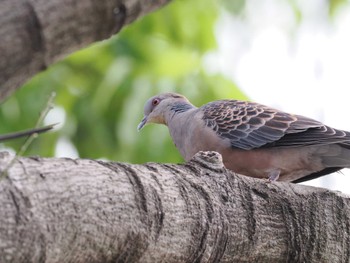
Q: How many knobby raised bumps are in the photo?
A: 1